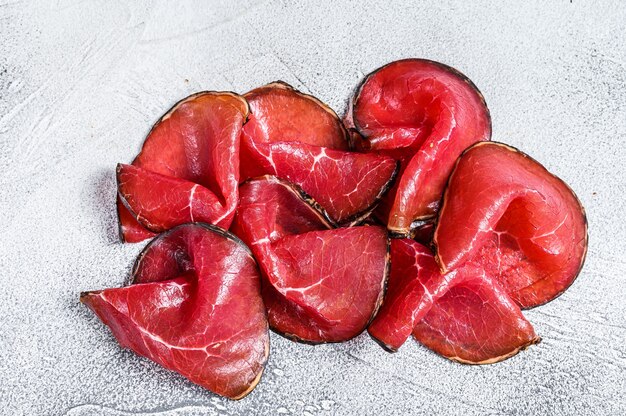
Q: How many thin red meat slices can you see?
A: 7